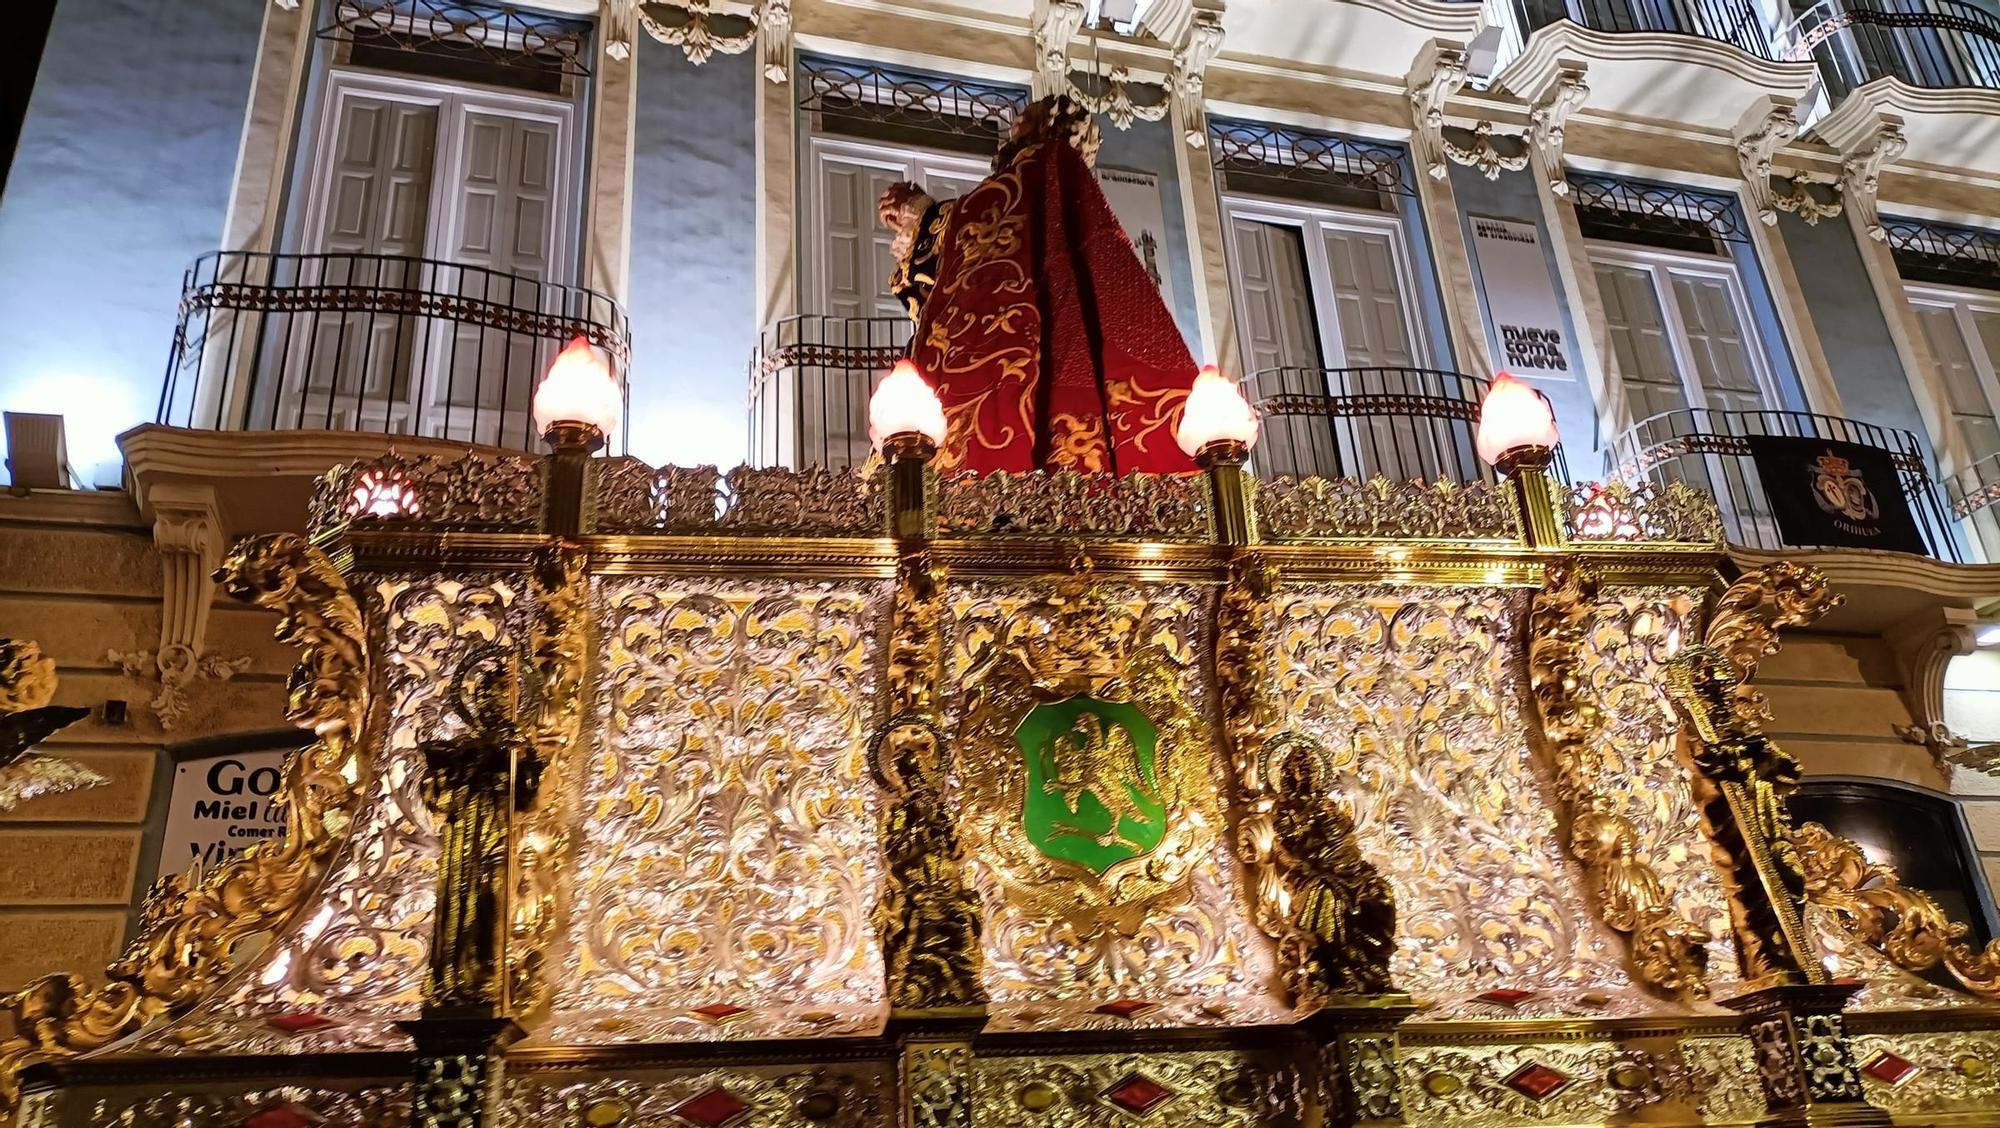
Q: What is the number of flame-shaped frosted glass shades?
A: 4